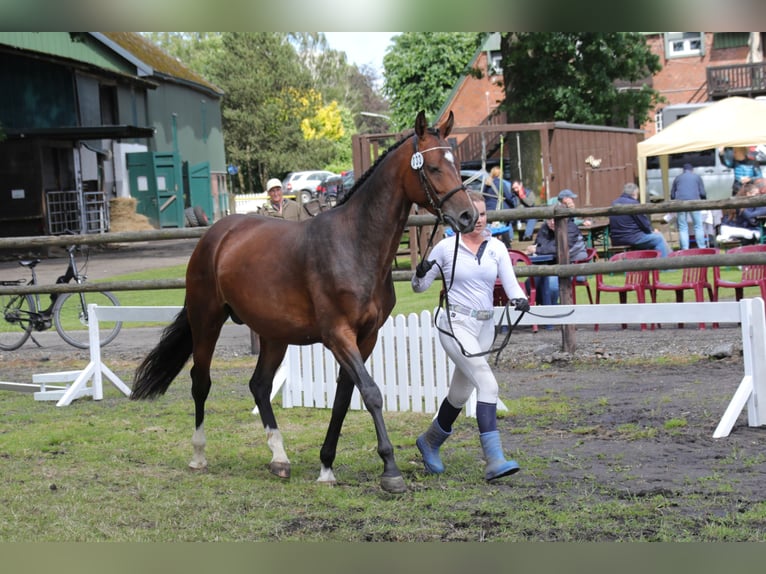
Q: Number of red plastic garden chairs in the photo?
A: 5